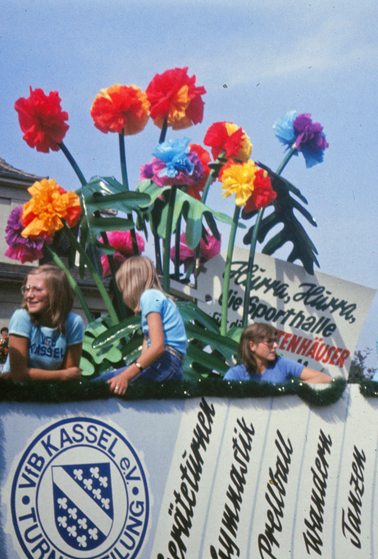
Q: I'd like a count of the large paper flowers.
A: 12